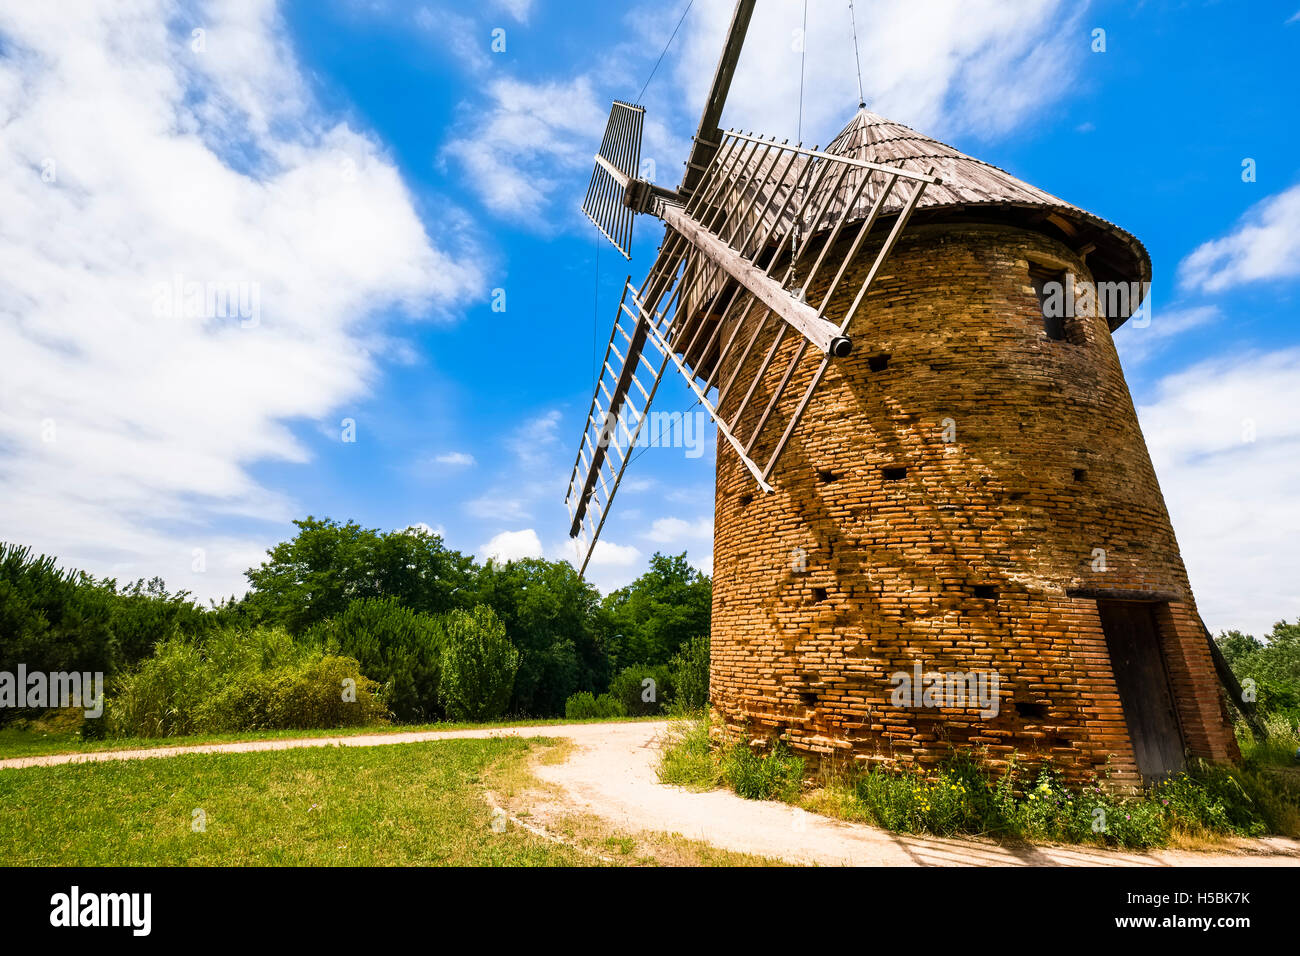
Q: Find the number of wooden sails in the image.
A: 4